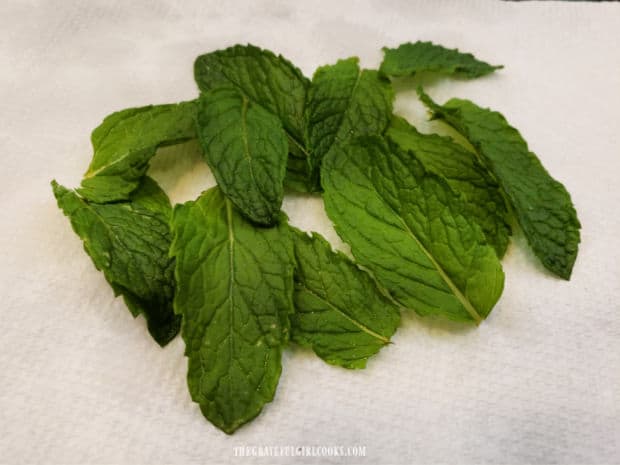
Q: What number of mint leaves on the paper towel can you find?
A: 11